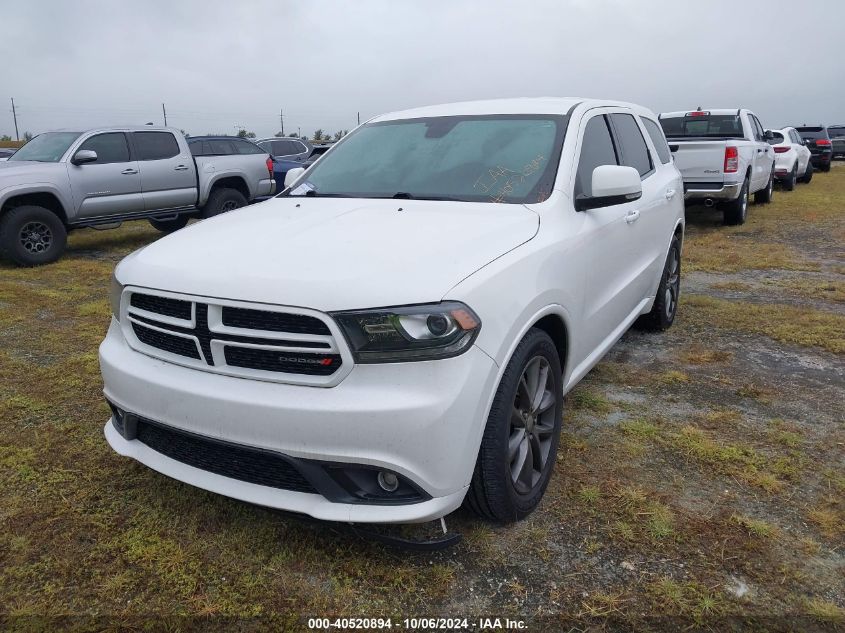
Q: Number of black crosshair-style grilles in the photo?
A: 1